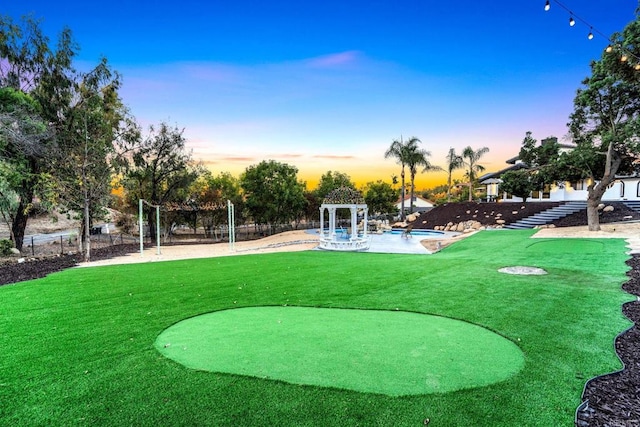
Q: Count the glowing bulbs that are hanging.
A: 6